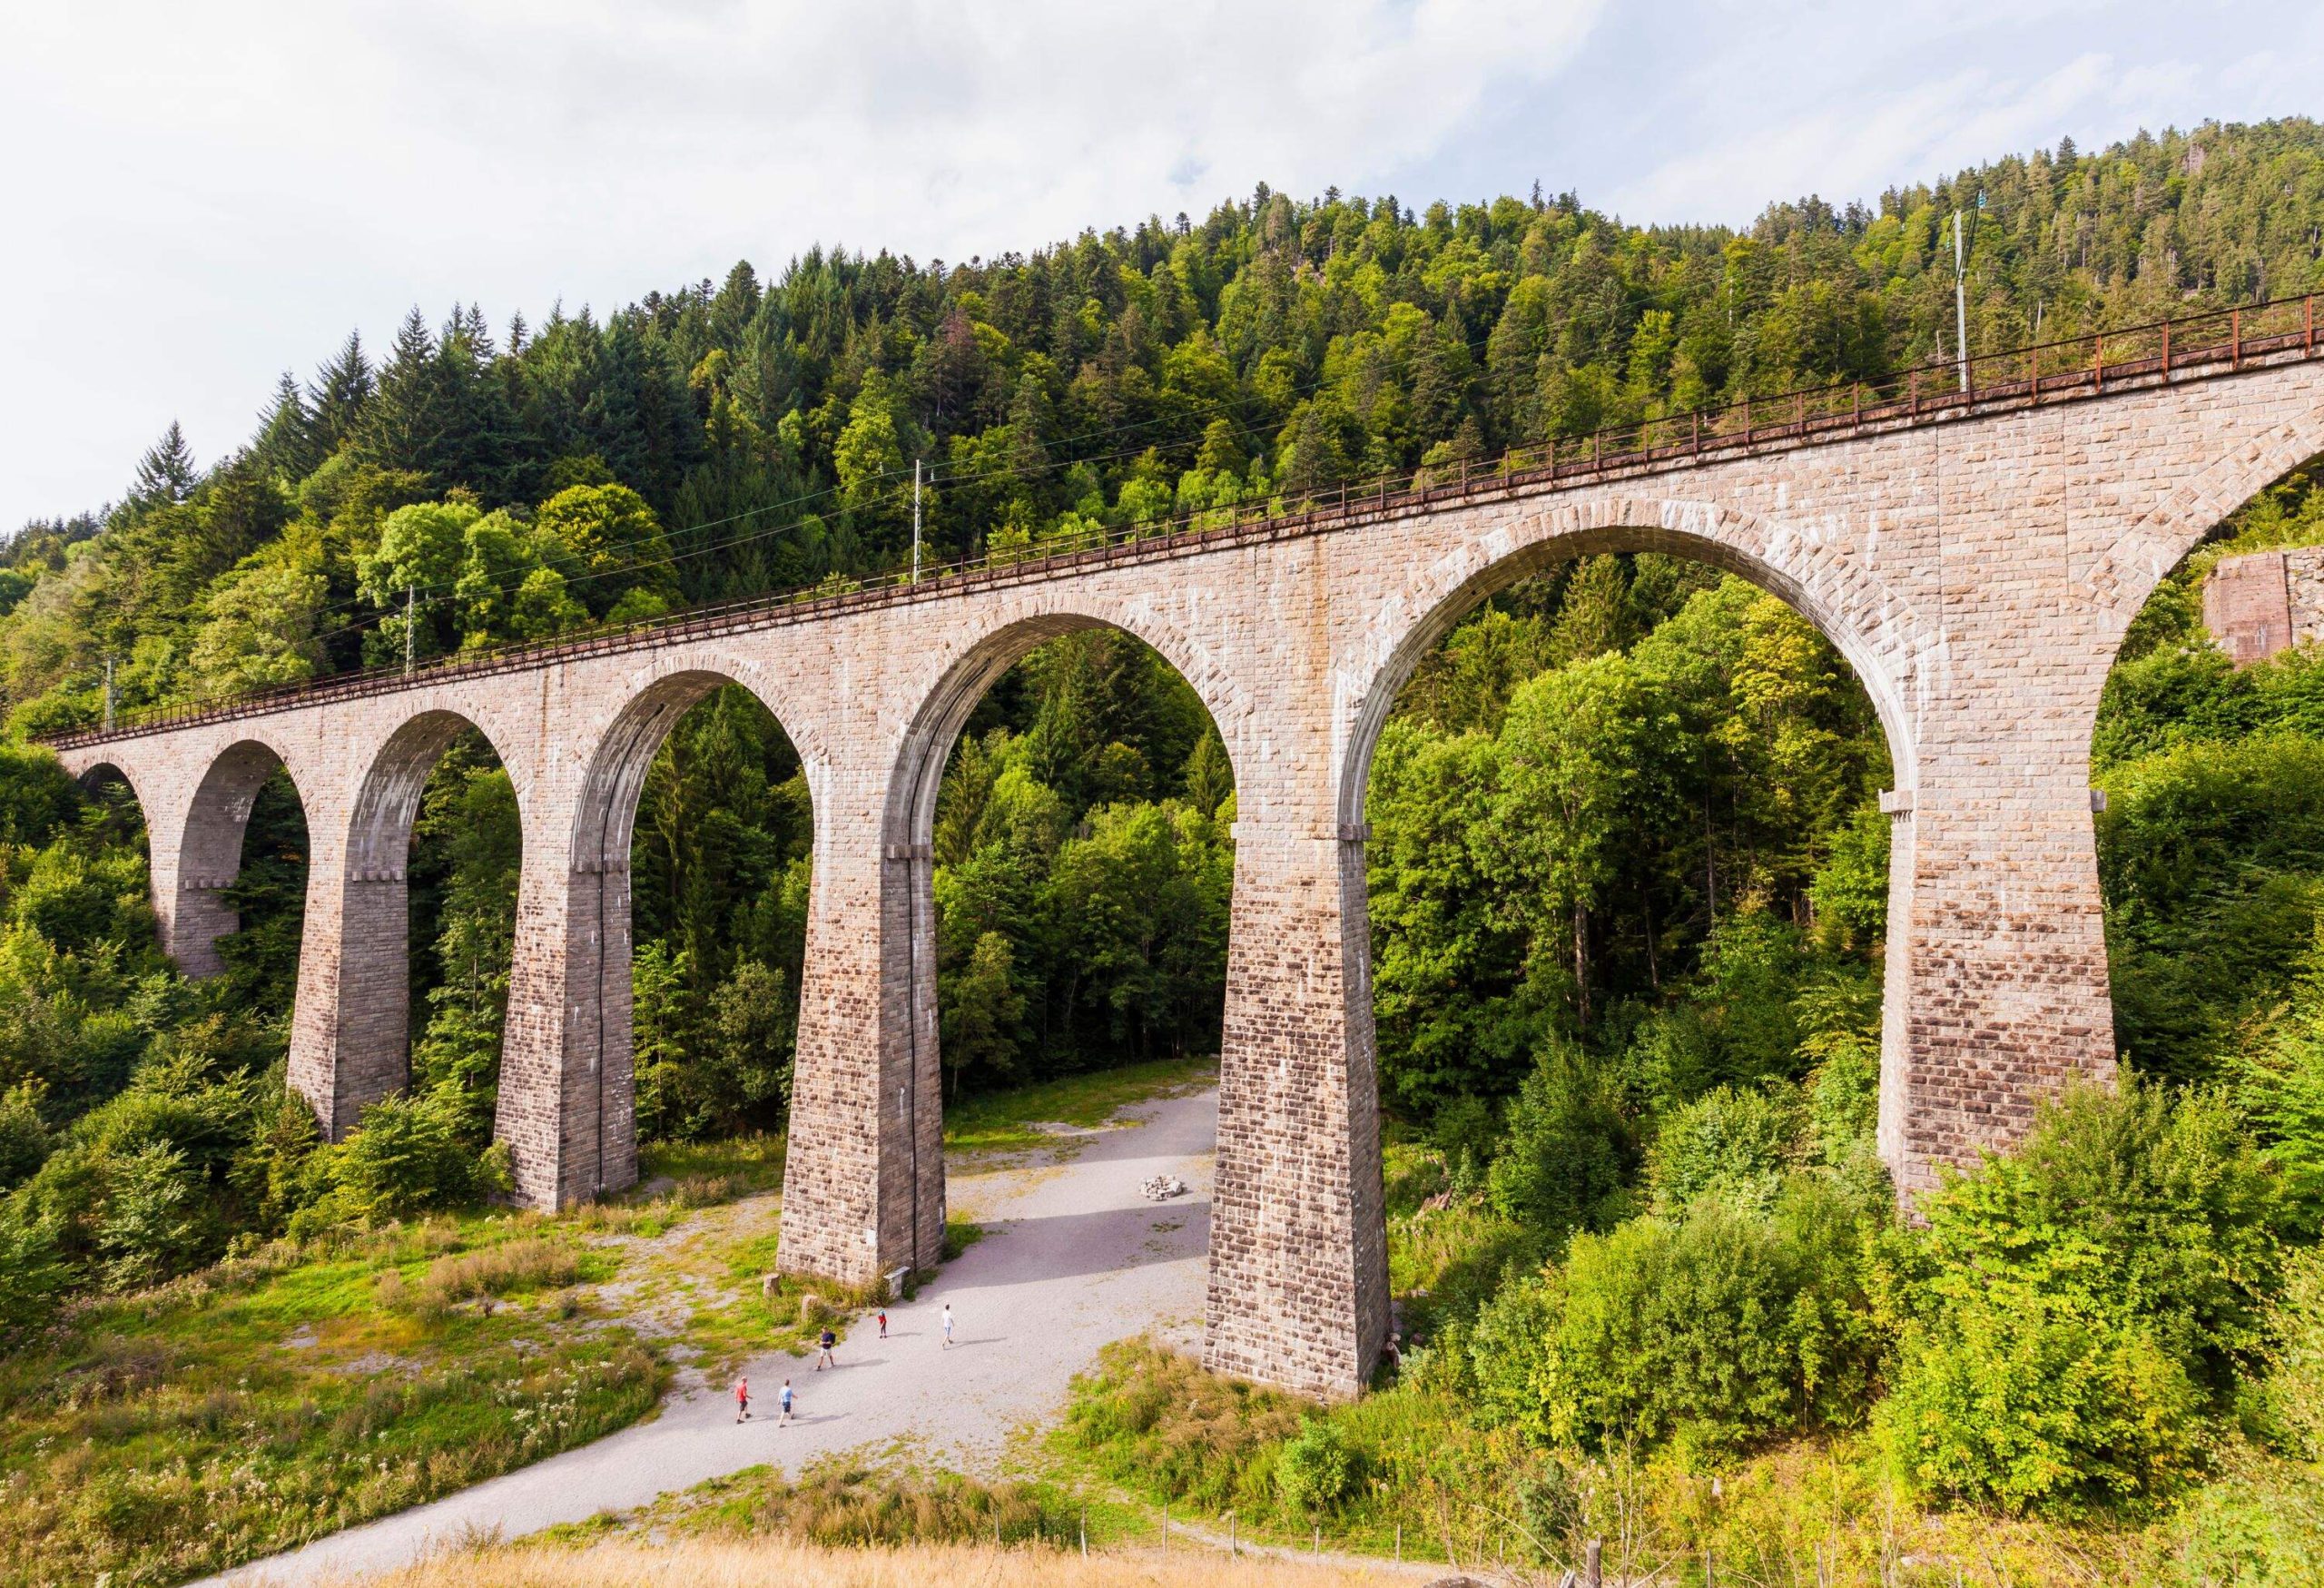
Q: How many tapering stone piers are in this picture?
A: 6